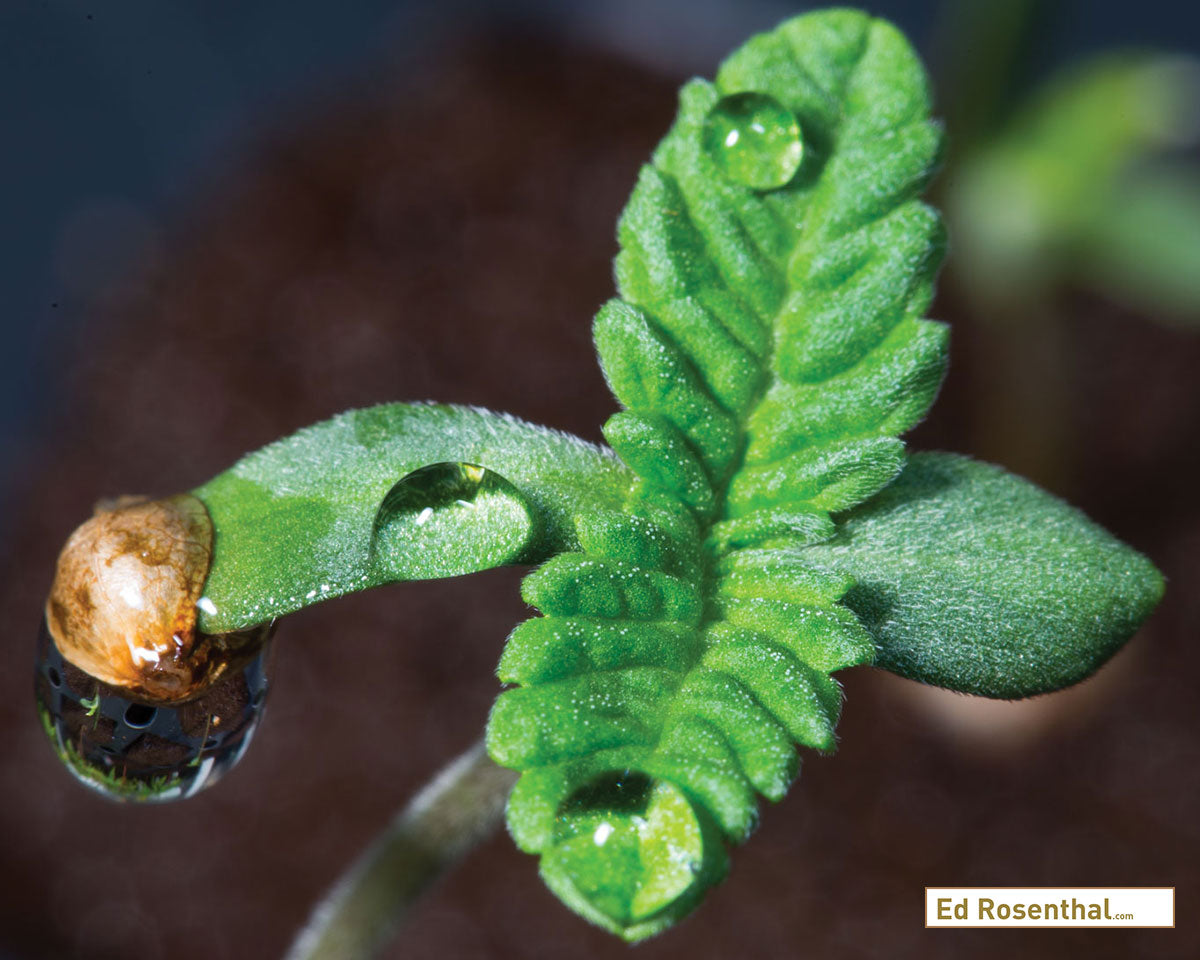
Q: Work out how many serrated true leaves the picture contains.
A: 2